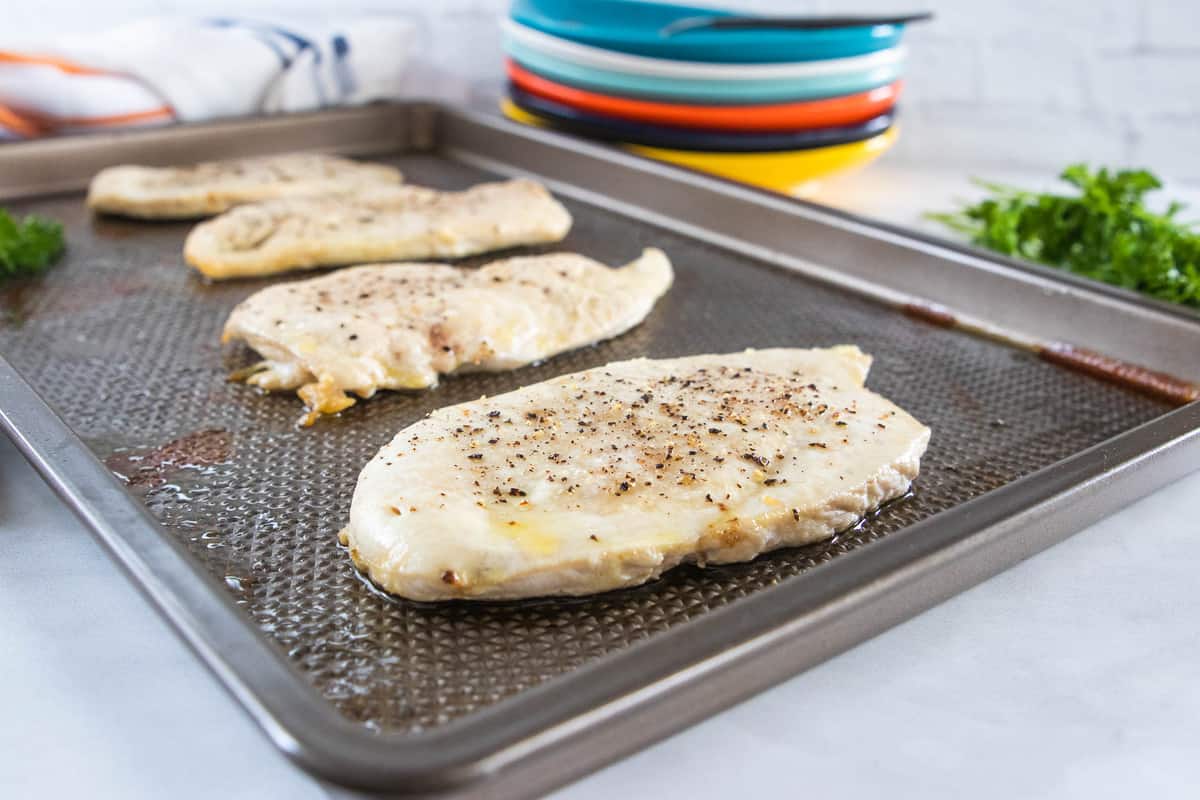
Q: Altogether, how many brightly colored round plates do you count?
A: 6